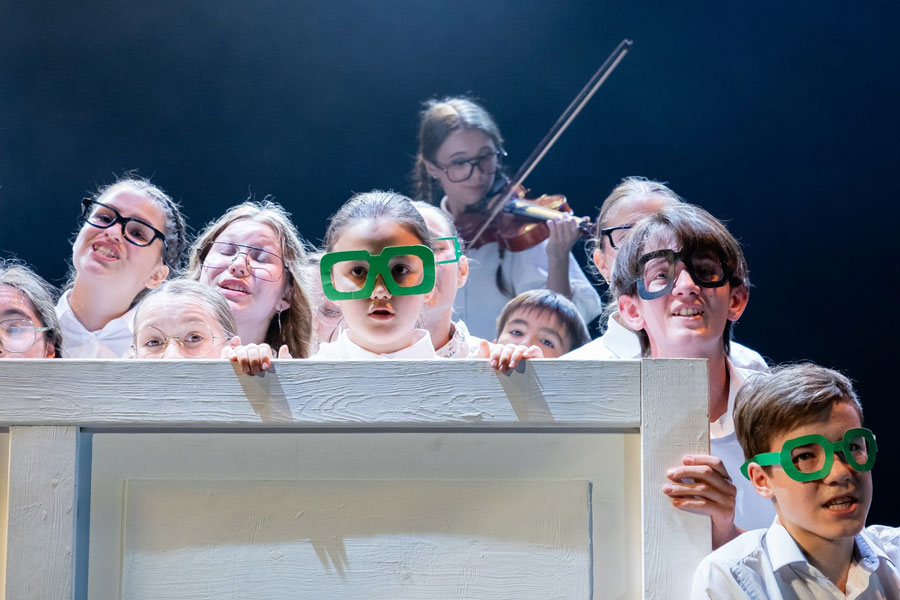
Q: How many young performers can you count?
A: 12